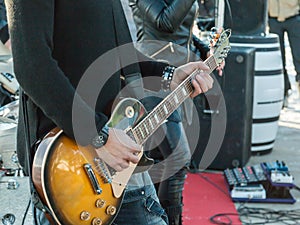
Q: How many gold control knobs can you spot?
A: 4